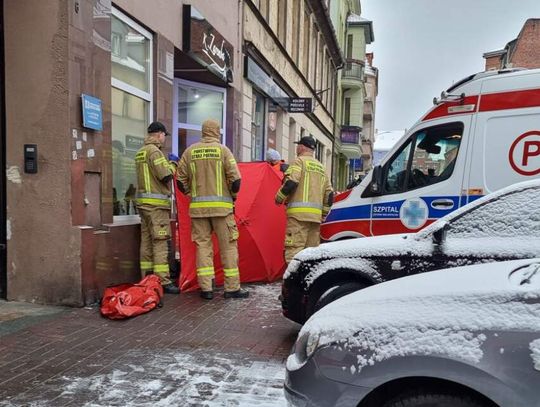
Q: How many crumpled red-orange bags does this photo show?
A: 1